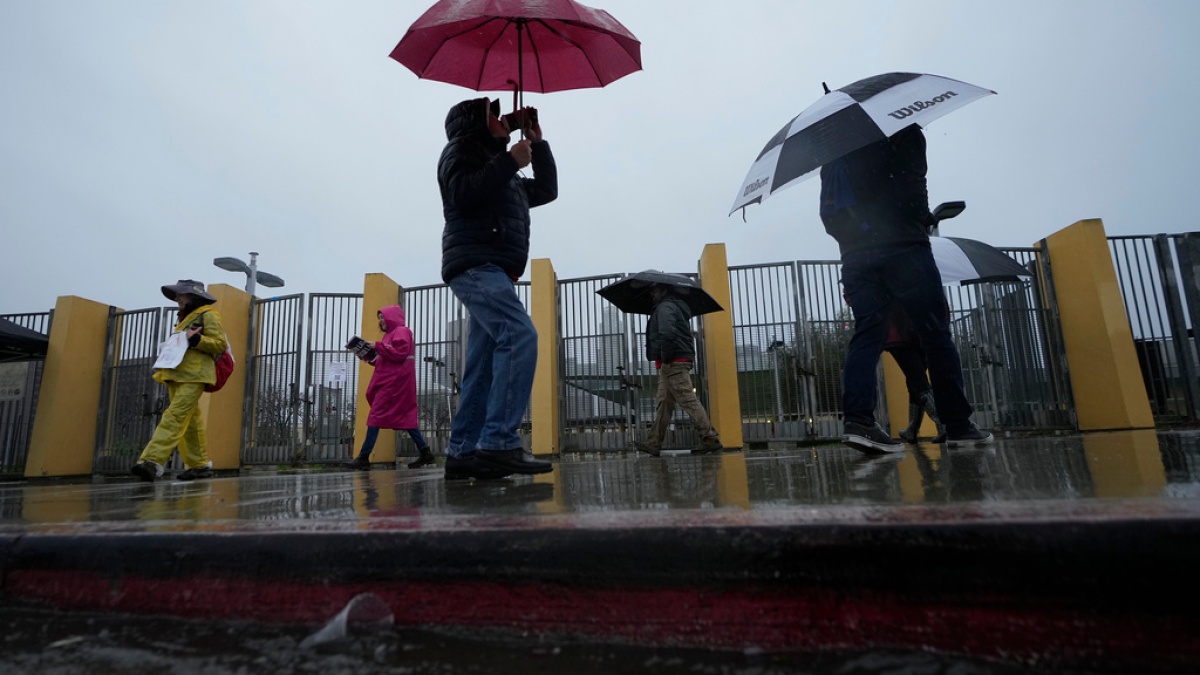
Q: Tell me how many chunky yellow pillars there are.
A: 7